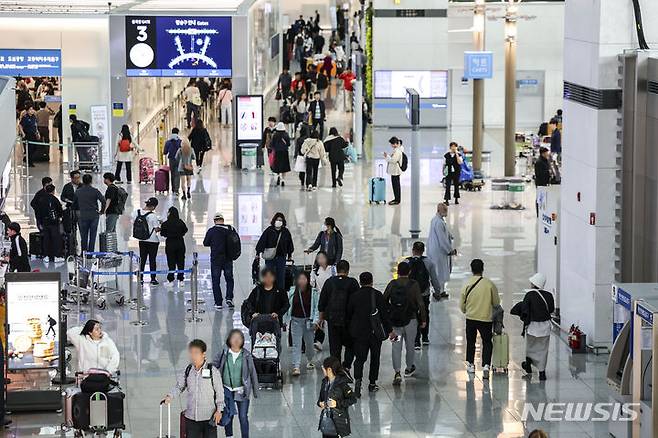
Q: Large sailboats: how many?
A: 0